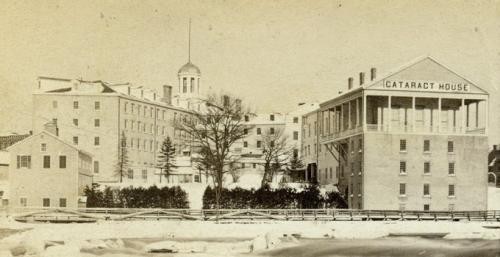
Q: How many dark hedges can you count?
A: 2